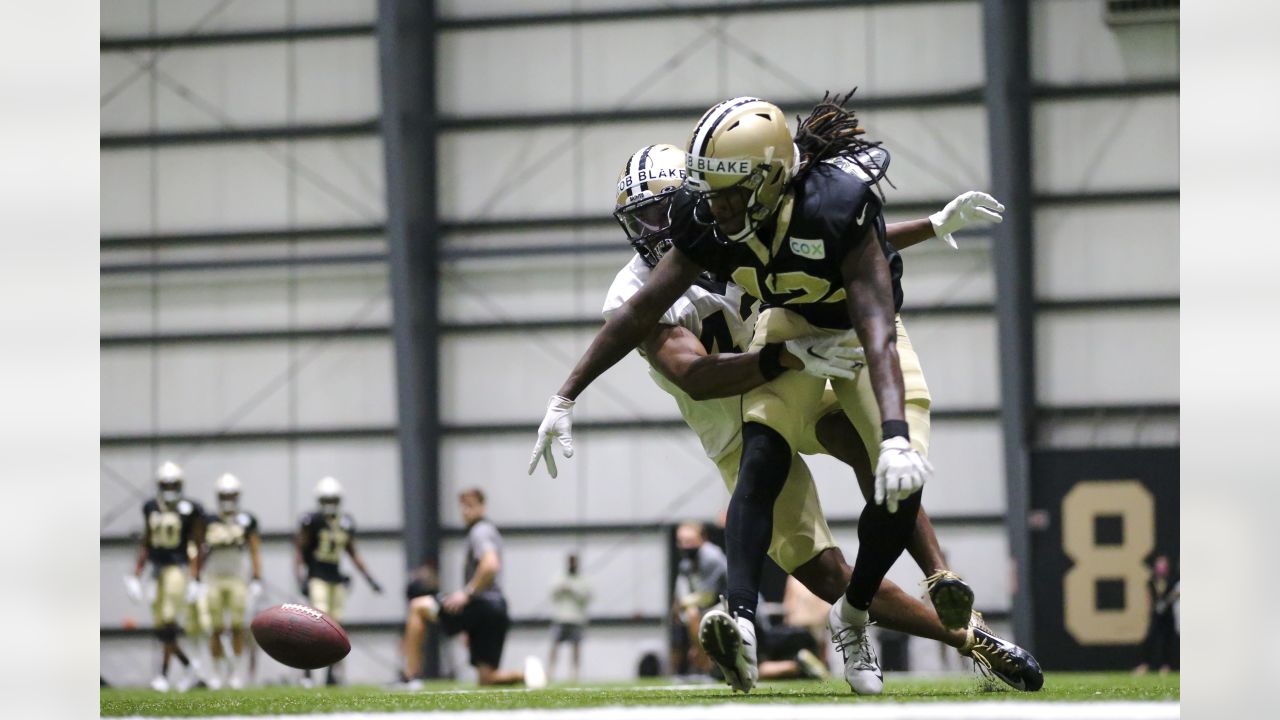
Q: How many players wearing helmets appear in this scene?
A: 5